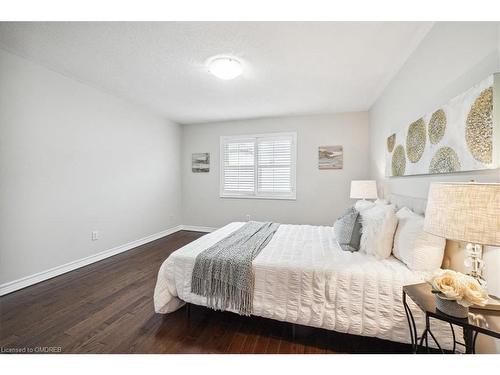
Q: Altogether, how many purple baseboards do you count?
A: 0